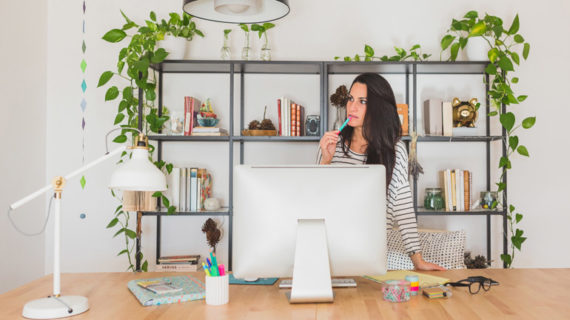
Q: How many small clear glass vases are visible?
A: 3